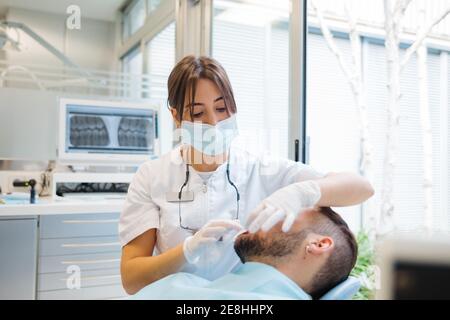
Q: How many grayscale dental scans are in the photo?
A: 2